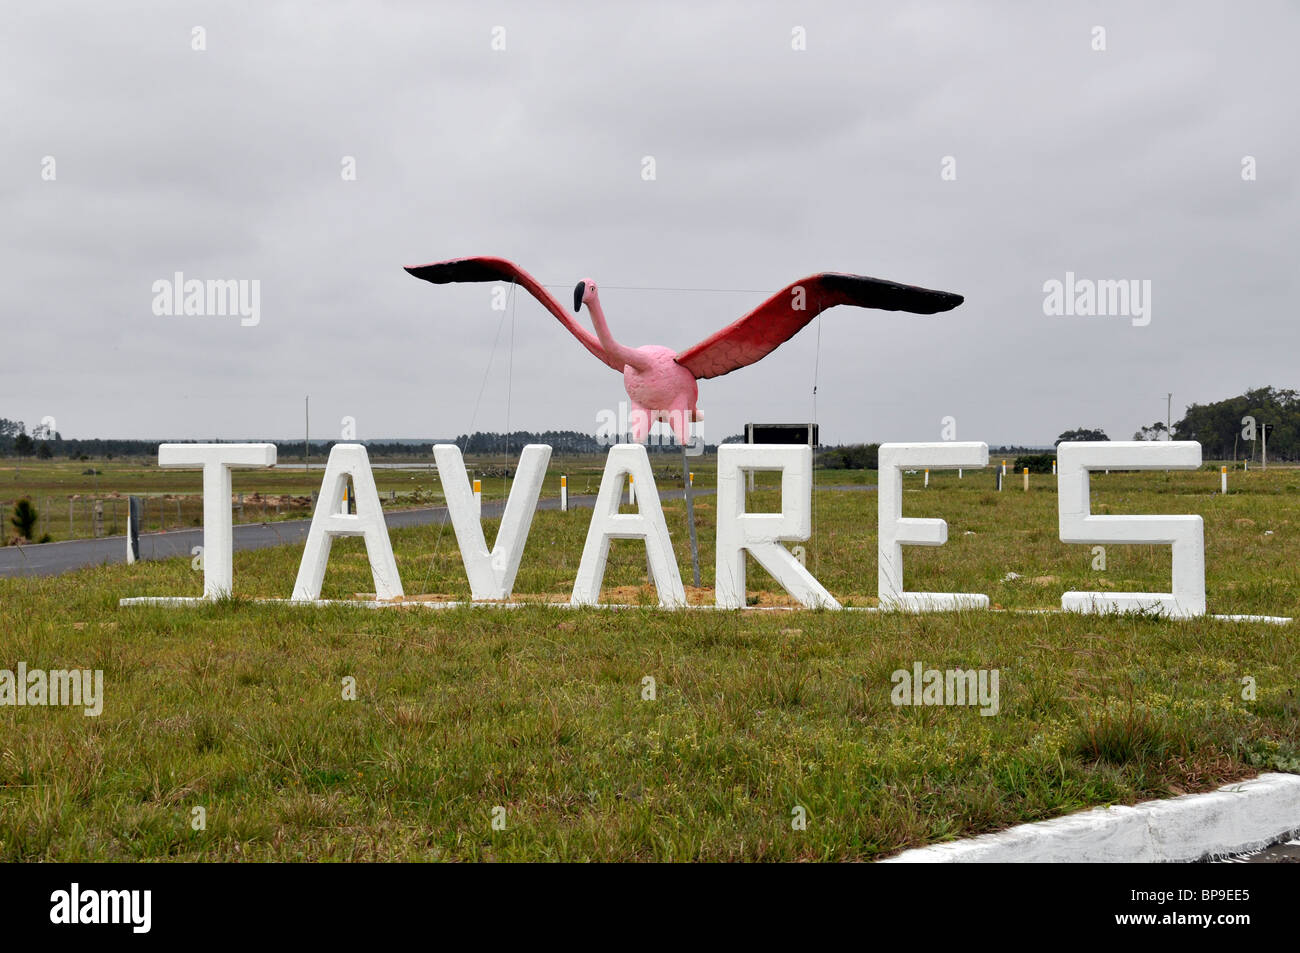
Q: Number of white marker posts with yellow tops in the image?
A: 11